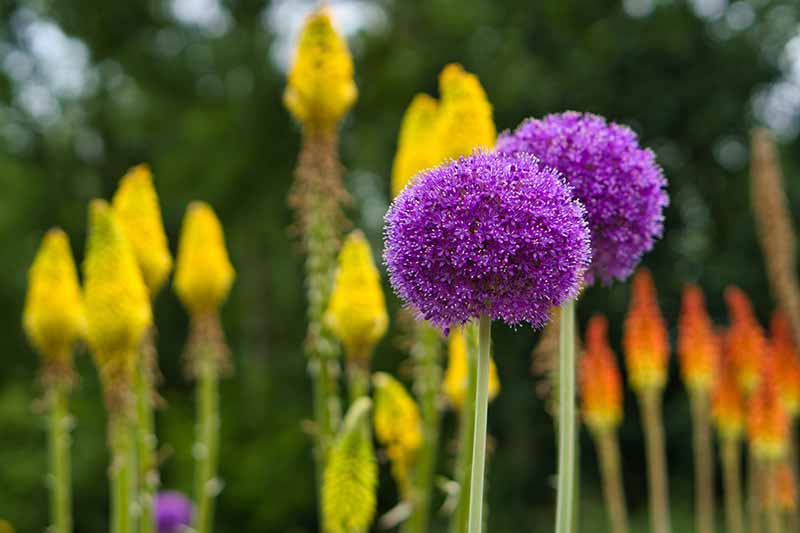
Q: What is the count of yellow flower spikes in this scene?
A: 11